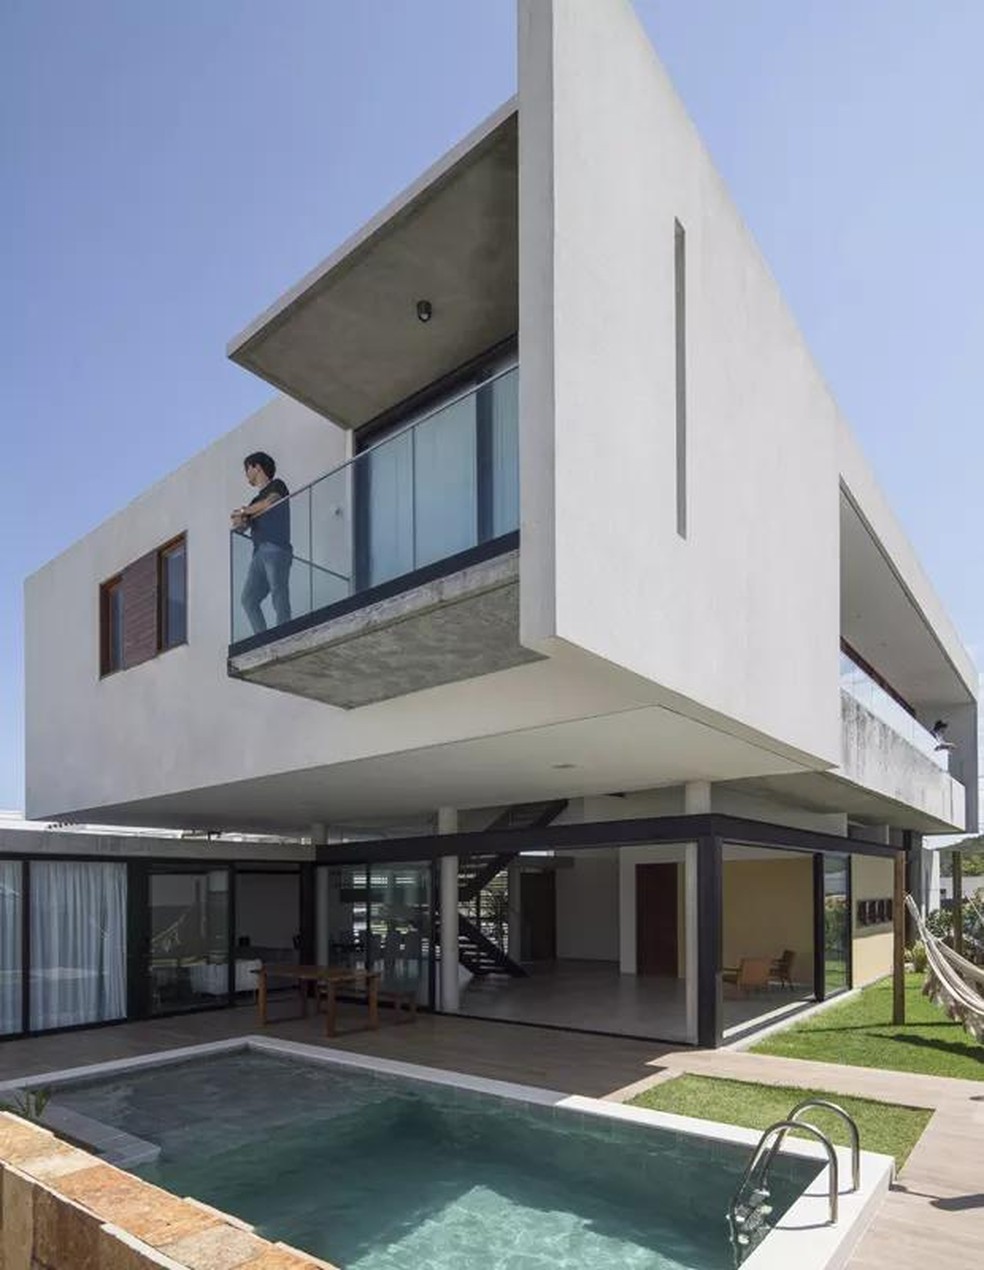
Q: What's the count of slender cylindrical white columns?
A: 3